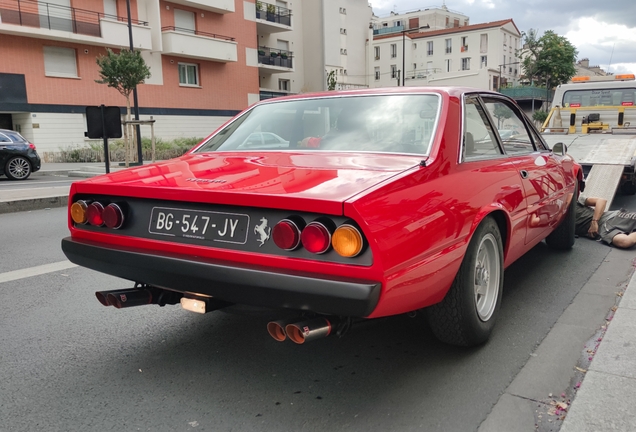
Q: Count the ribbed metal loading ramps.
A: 1